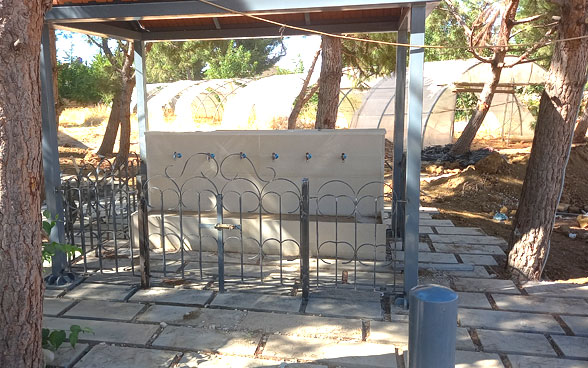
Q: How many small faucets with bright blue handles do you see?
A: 6